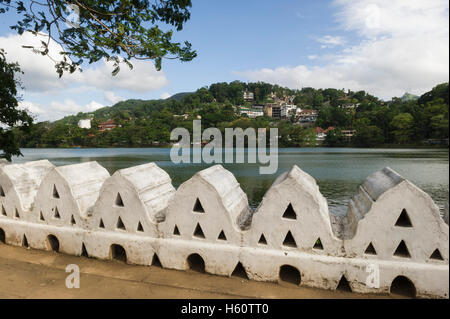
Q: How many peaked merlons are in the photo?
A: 6